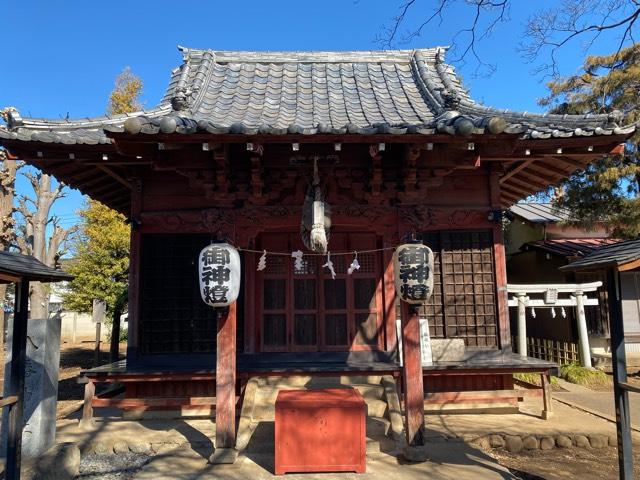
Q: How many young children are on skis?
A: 0